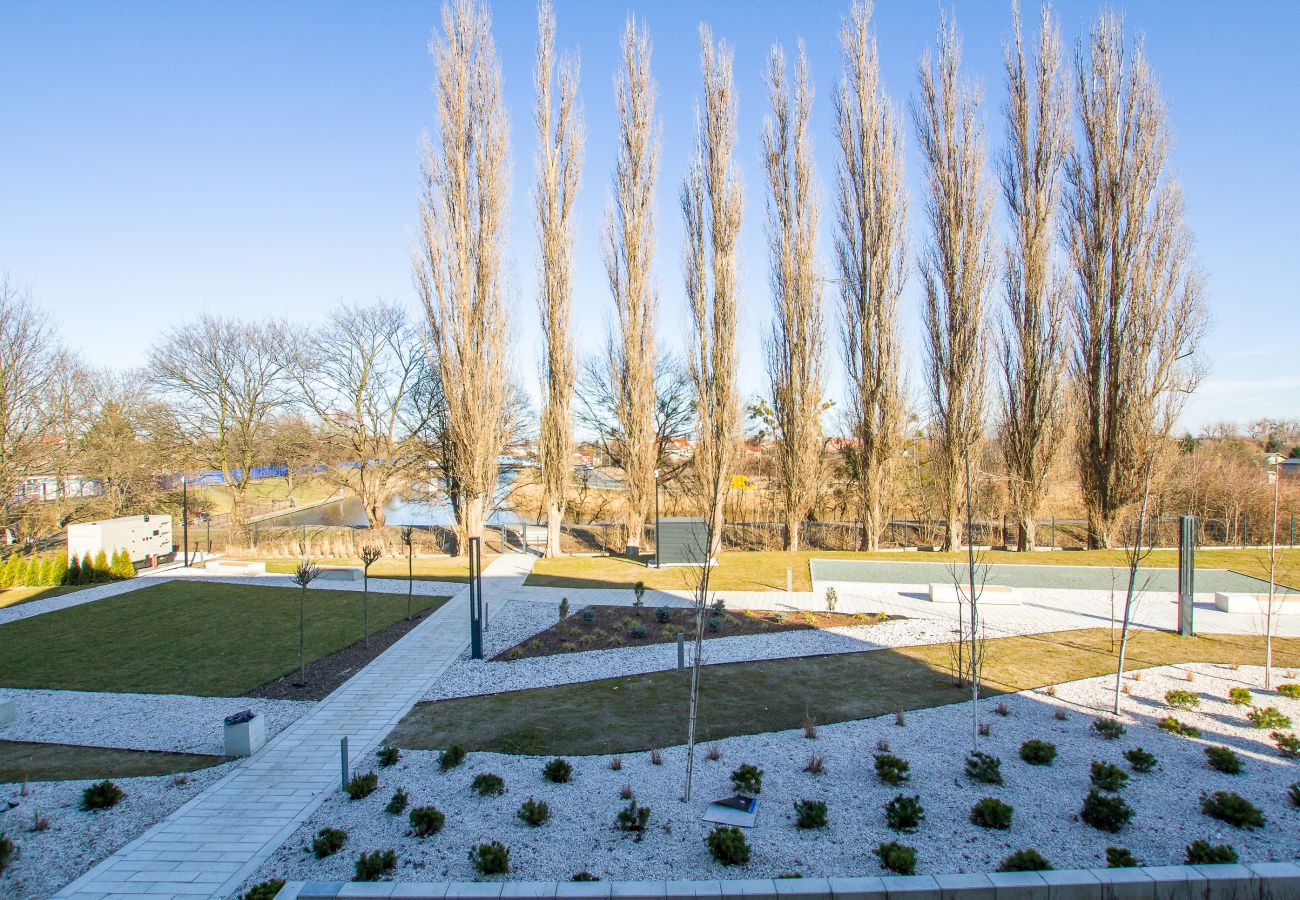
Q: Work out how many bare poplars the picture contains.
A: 9